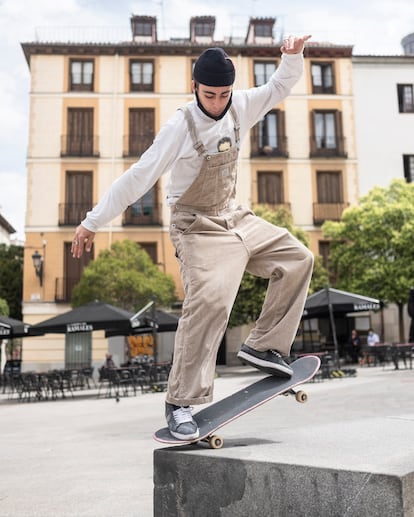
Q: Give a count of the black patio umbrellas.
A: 4